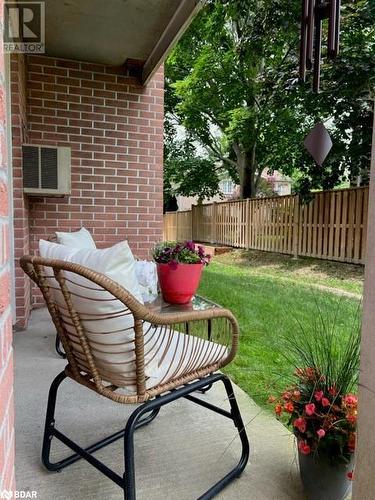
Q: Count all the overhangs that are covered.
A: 1